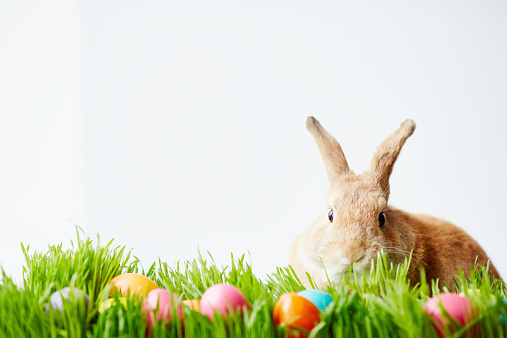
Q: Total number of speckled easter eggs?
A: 0